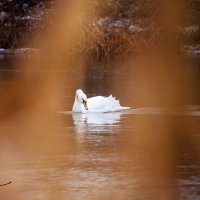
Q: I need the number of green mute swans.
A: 0